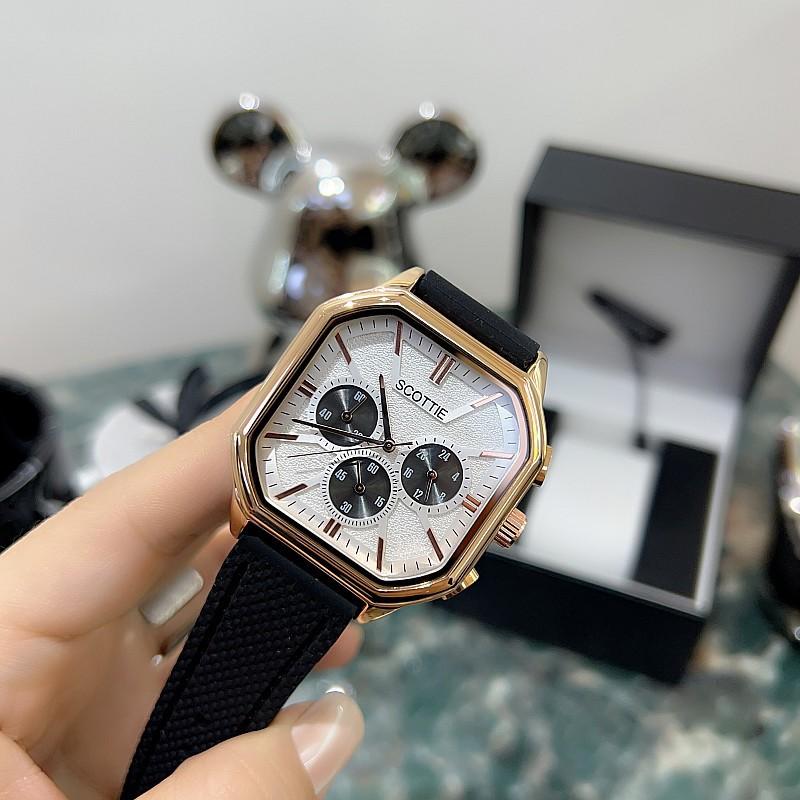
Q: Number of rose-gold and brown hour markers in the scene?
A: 12